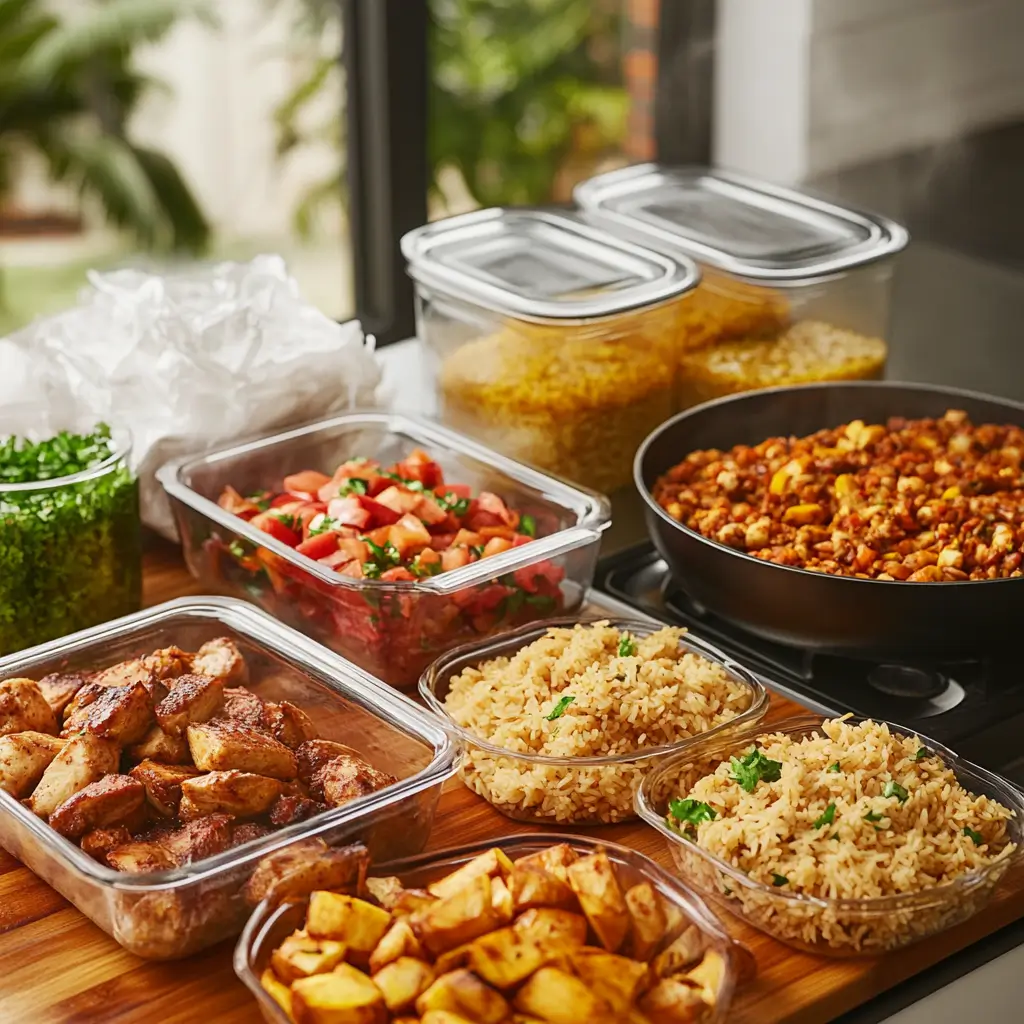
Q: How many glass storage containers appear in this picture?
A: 8